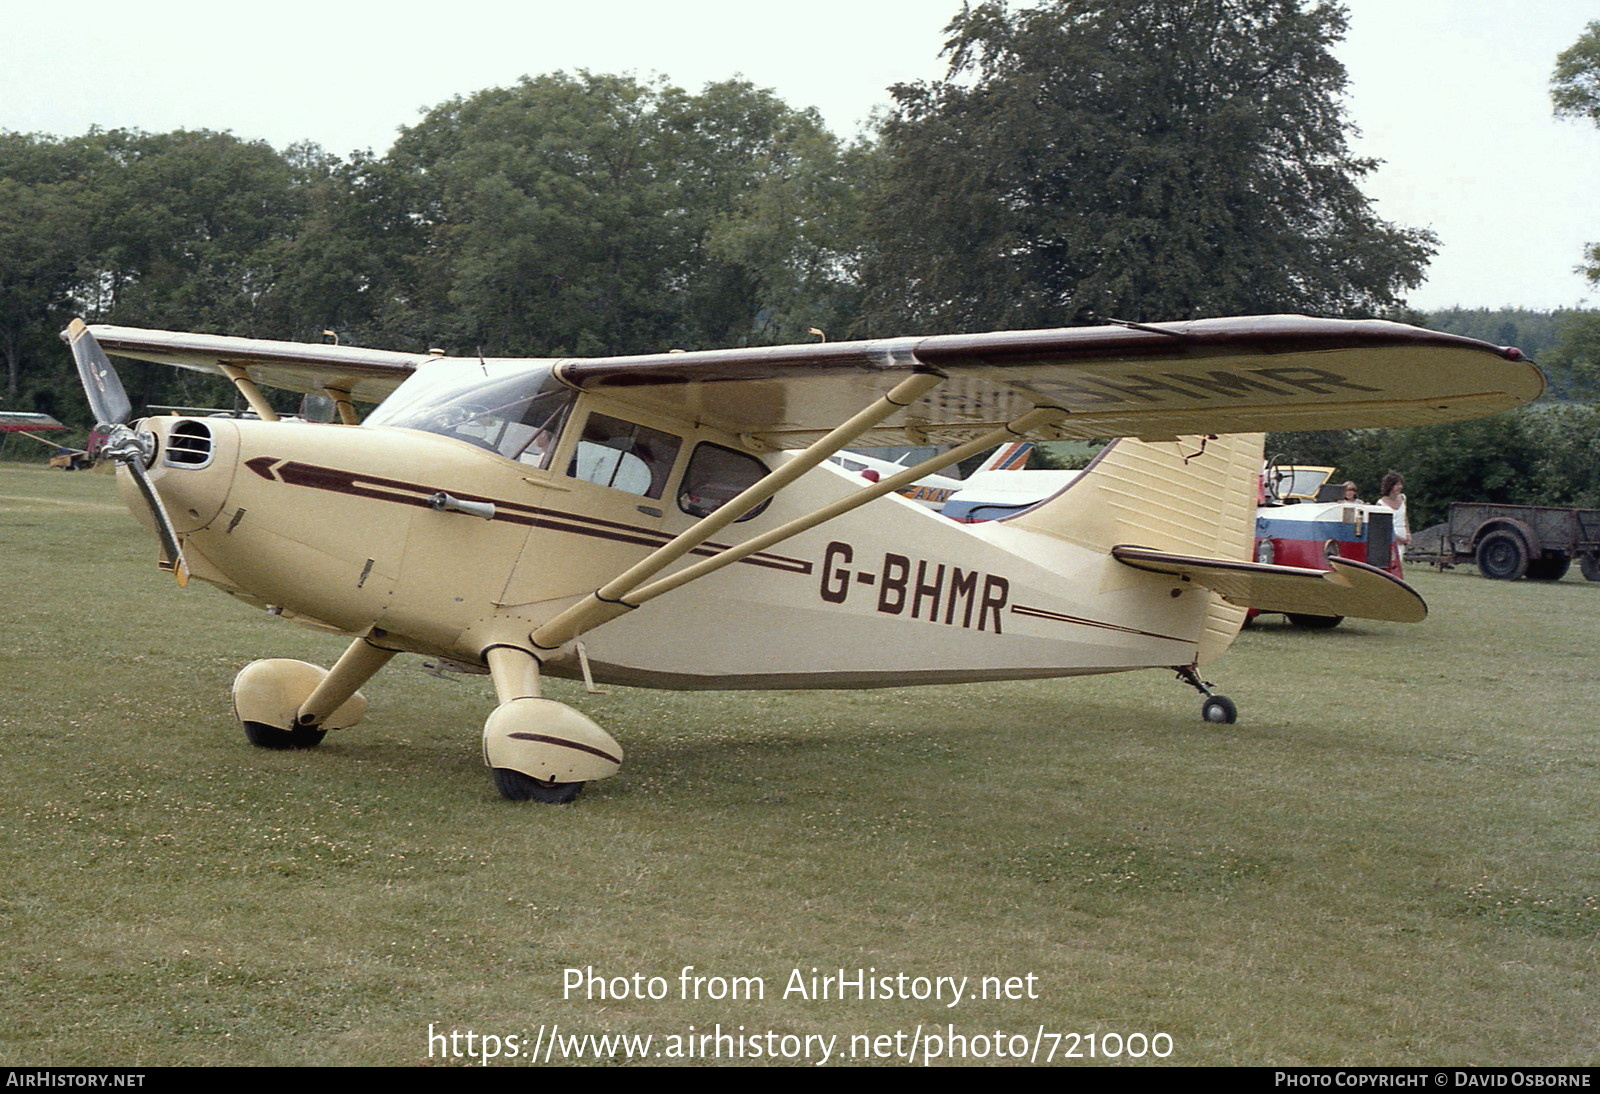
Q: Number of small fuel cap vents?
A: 2